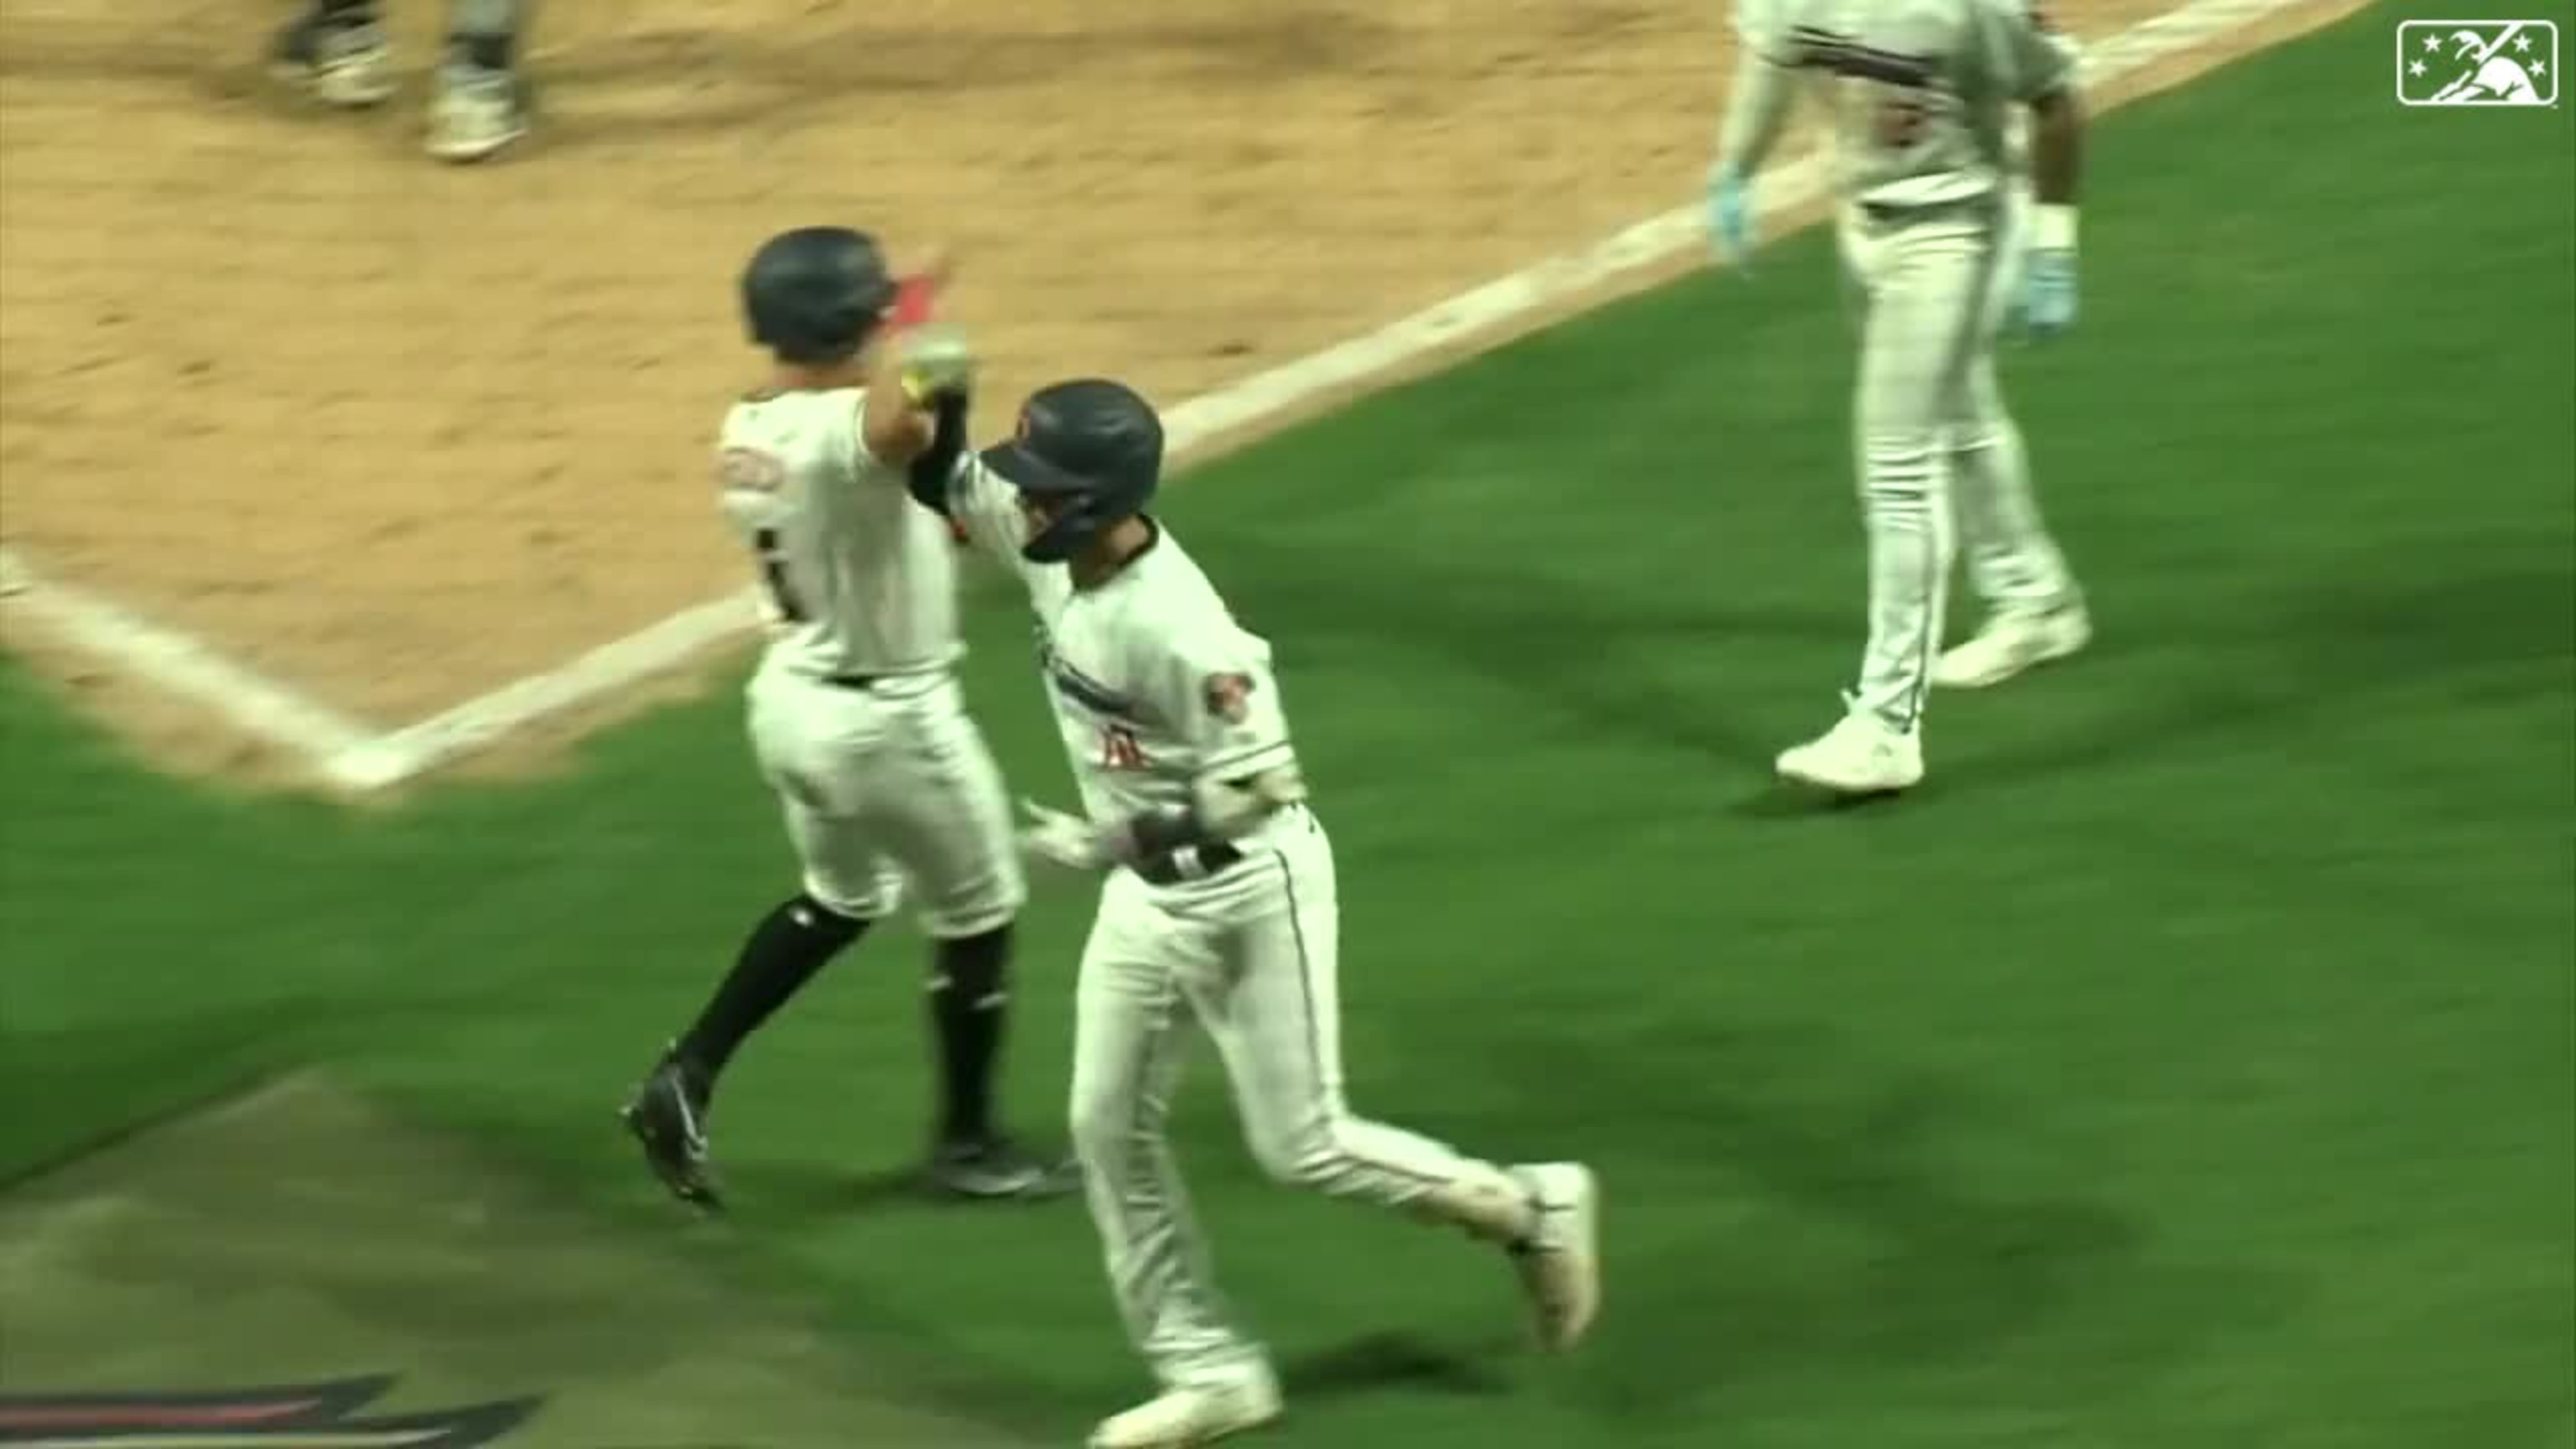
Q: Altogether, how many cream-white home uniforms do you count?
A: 3